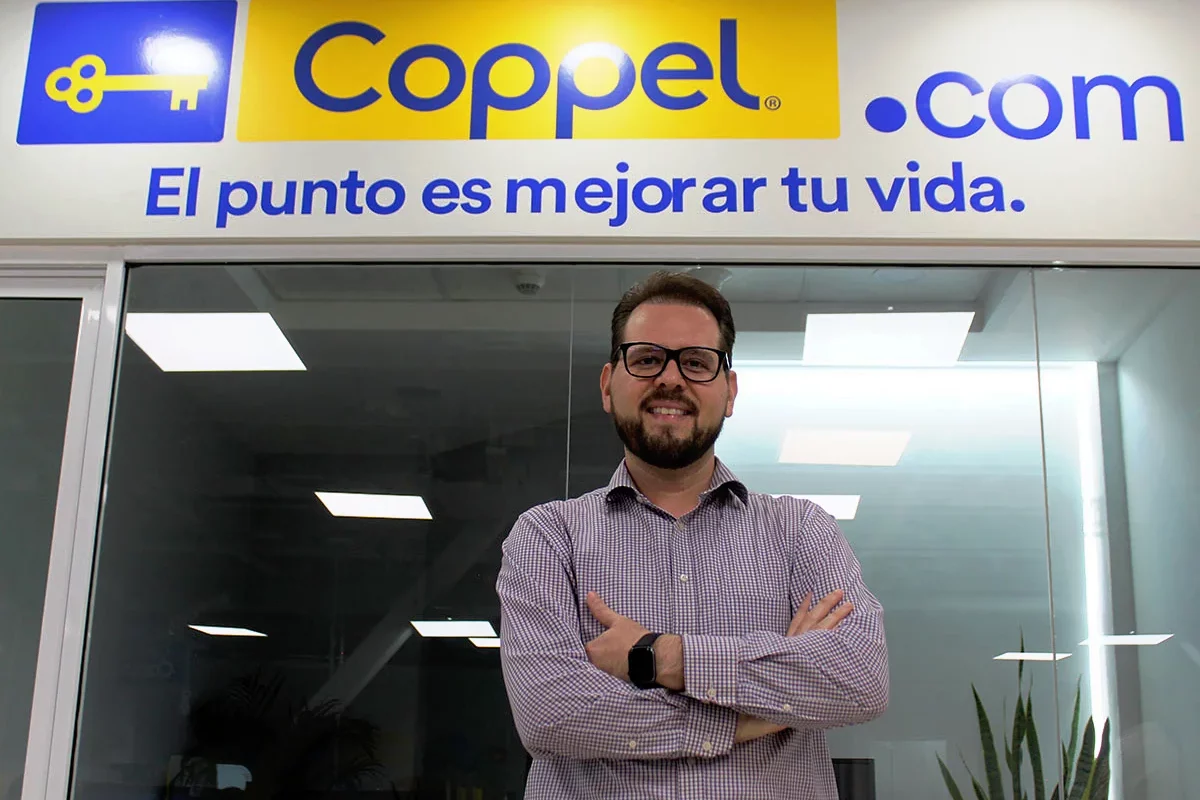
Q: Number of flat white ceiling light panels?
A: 10